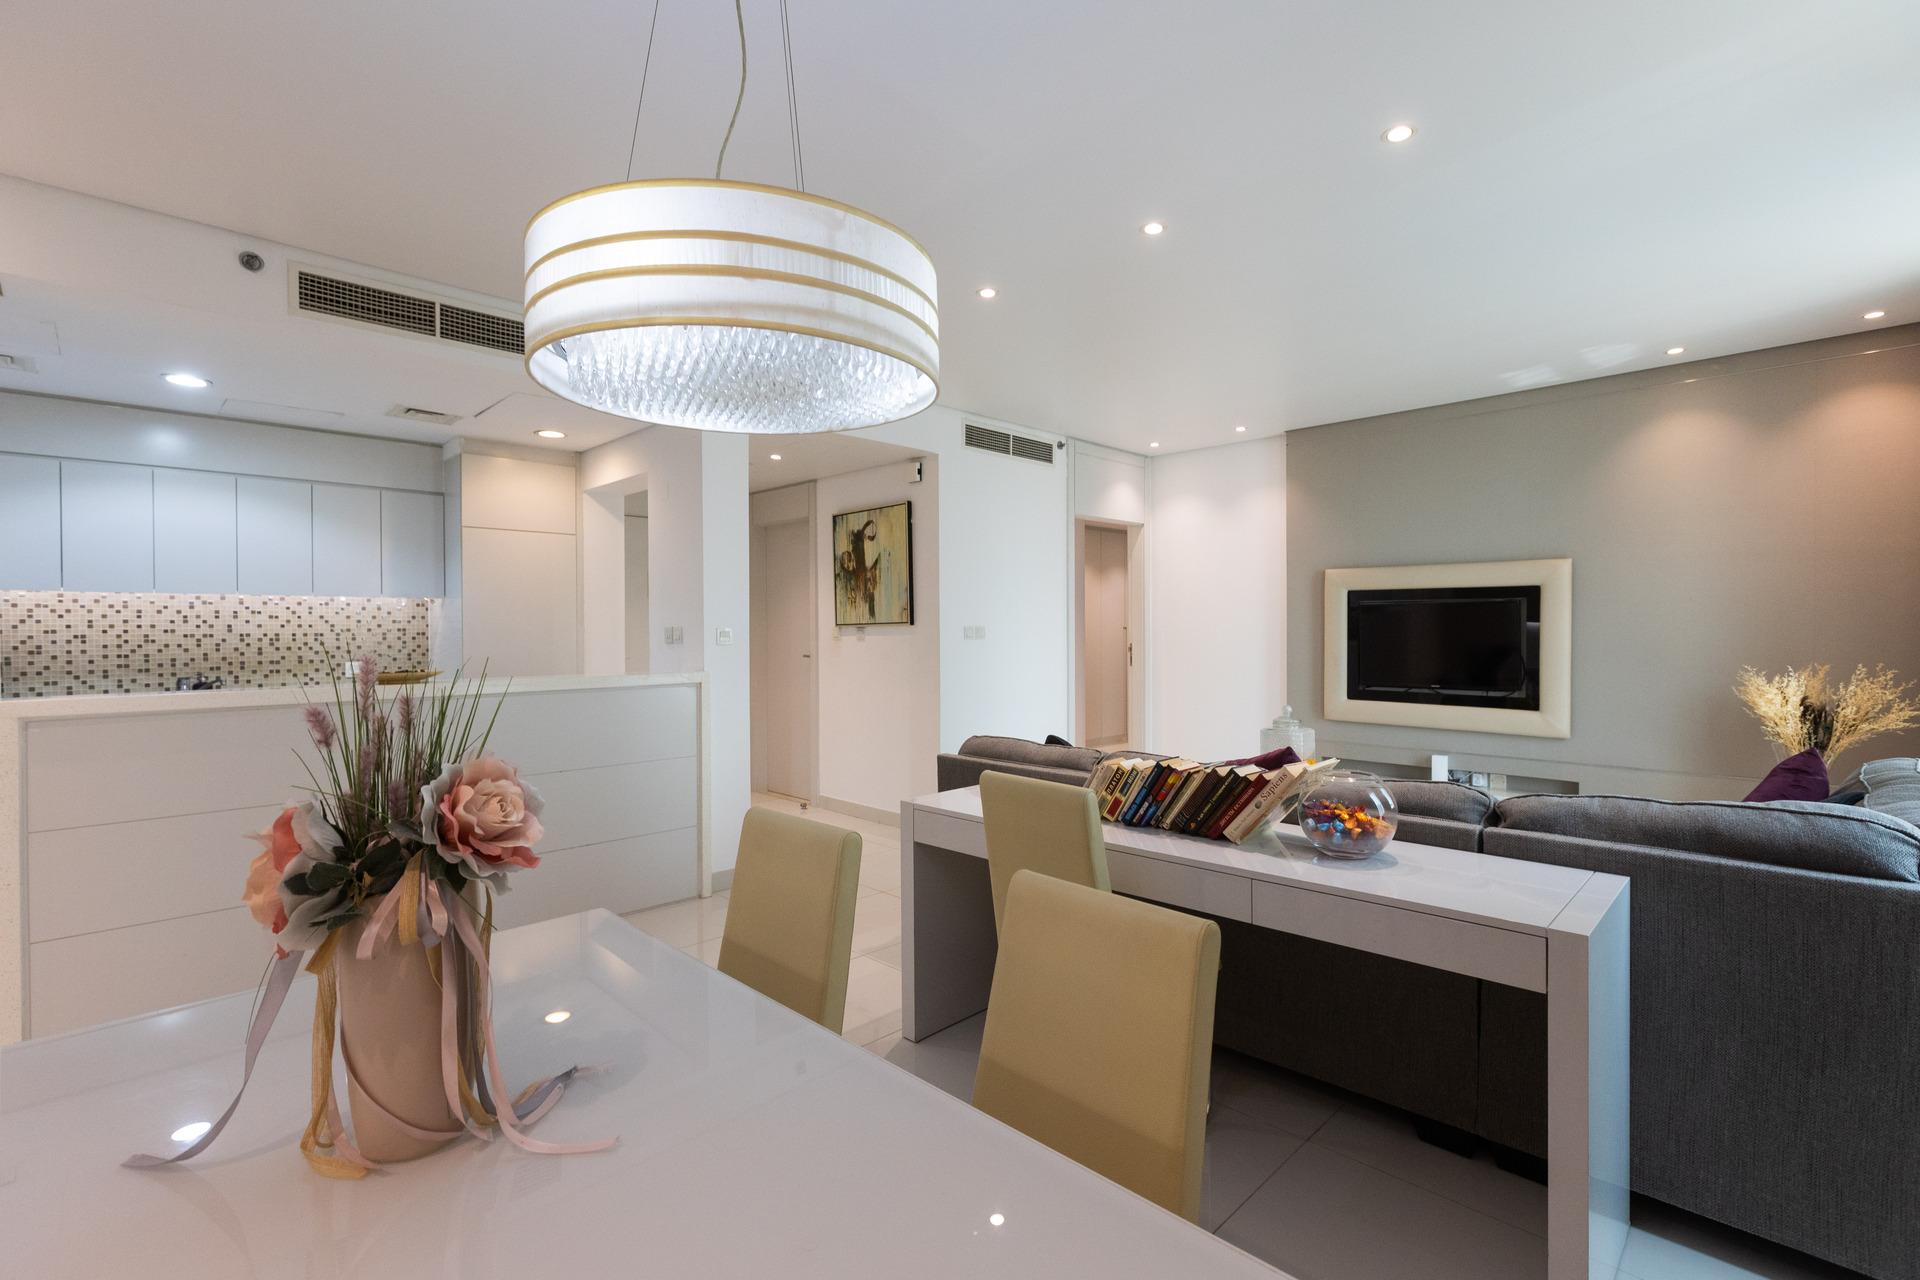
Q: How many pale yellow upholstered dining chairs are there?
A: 3